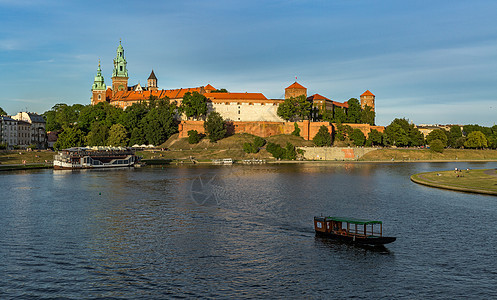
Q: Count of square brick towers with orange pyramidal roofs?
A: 2